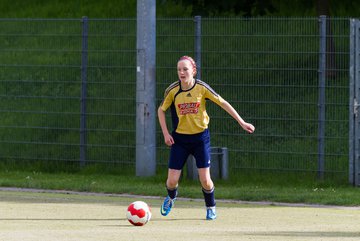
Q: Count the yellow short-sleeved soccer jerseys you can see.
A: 1